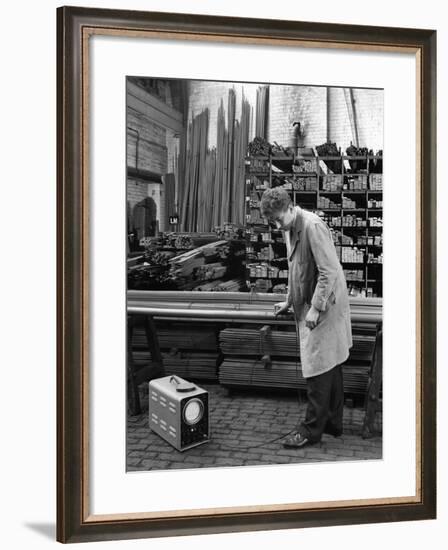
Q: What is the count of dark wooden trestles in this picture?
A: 2